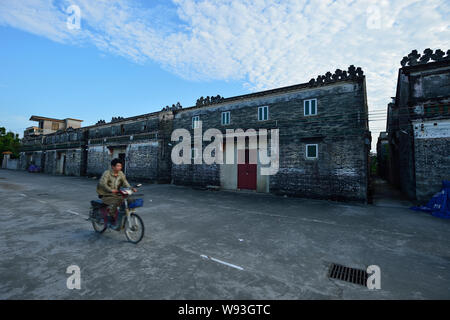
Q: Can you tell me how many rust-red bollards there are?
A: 0